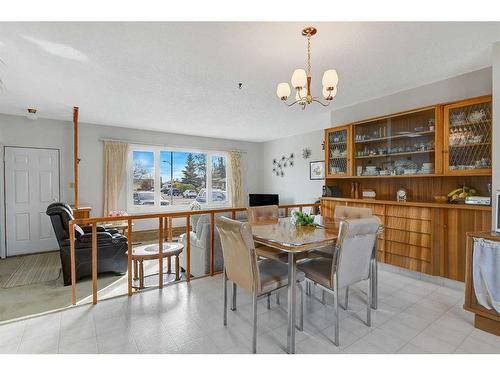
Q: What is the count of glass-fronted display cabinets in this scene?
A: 3